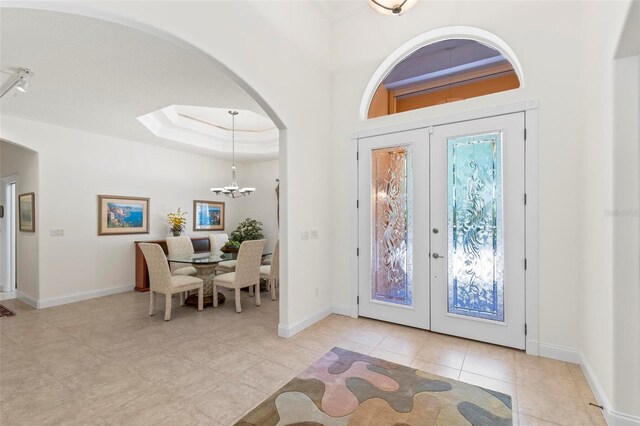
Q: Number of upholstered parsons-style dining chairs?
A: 5